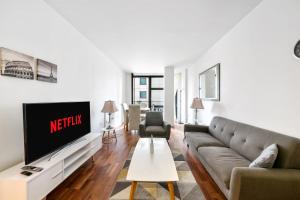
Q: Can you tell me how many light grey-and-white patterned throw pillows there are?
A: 1